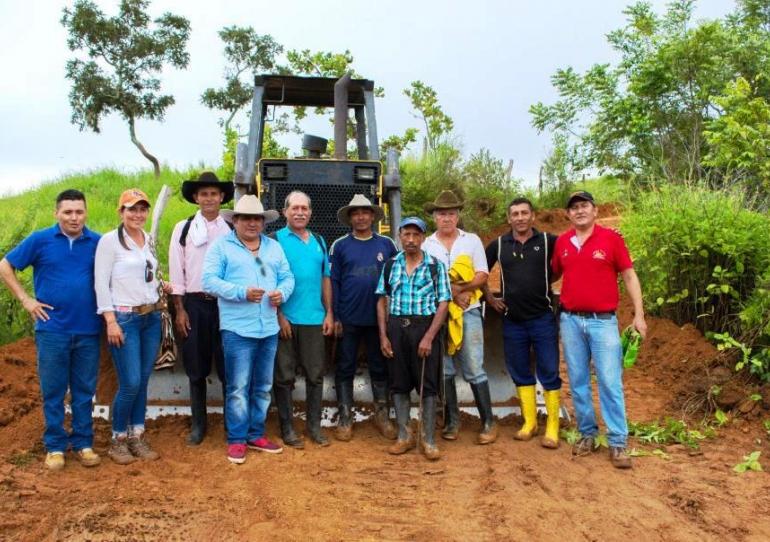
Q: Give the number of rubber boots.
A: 11